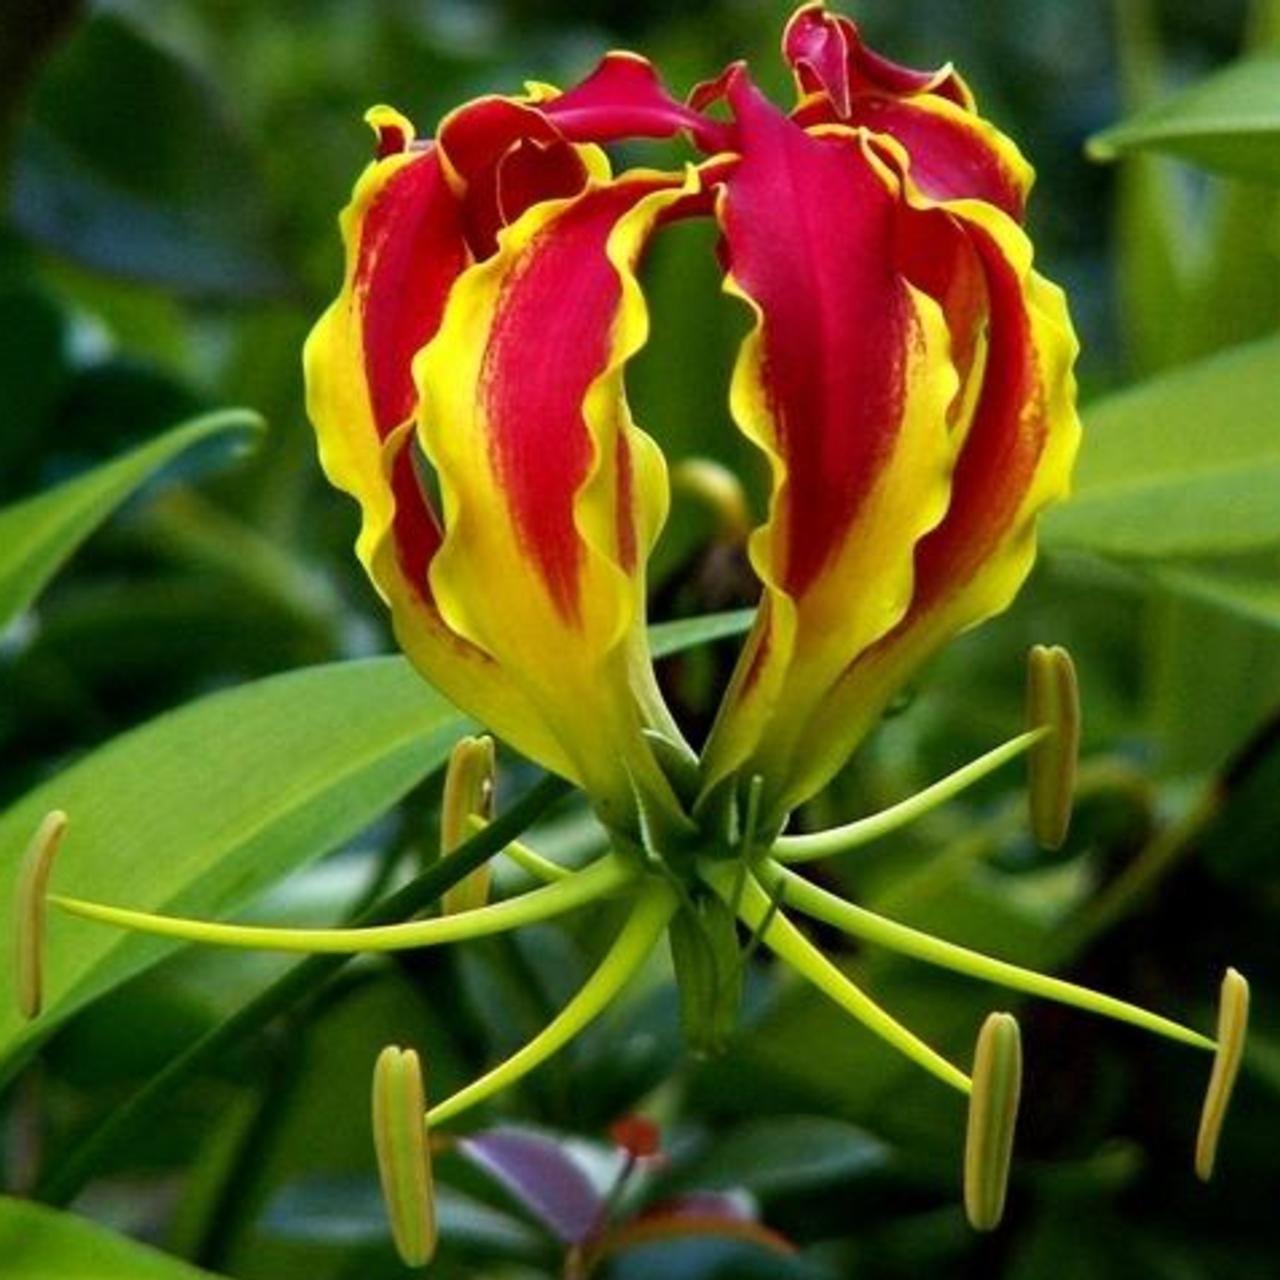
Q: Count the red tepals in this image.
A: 6